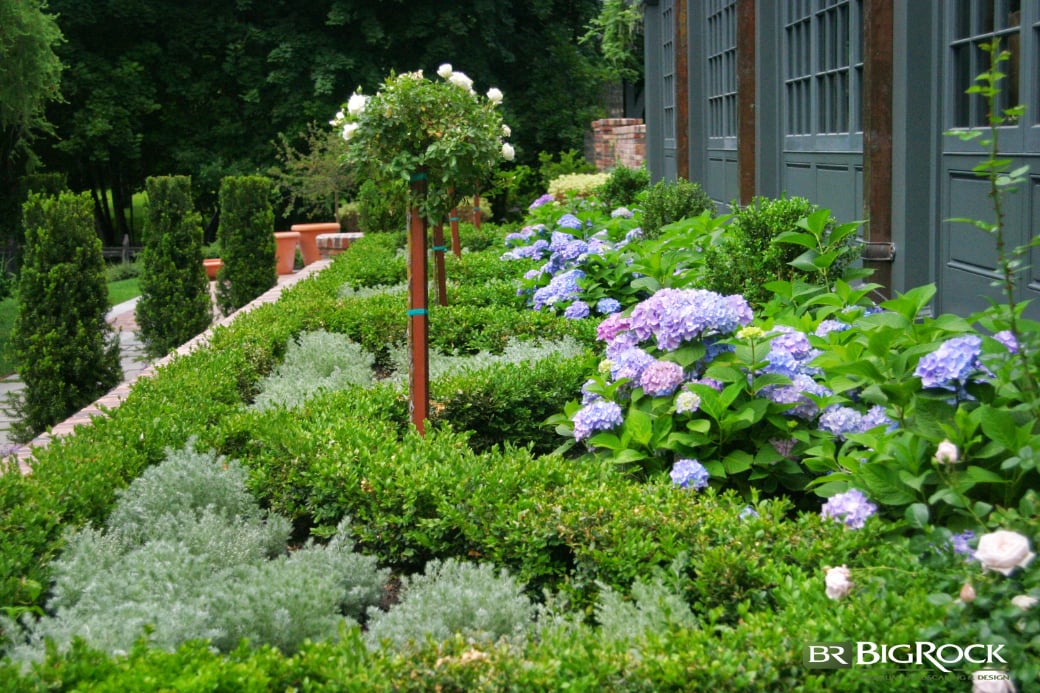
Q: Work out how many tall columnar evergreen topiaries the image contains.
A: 3